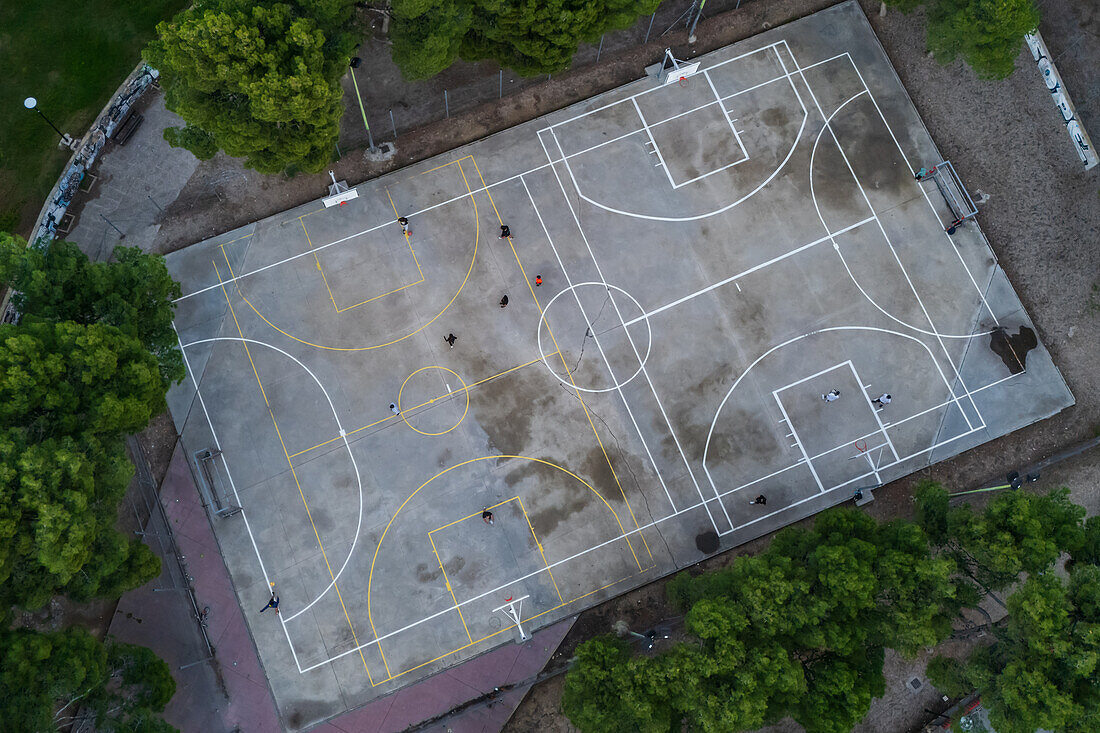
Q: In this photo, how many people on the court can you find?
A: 11